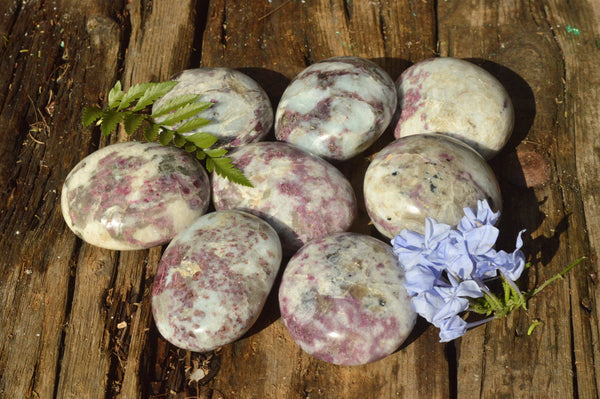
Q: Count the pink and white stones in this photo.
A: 8